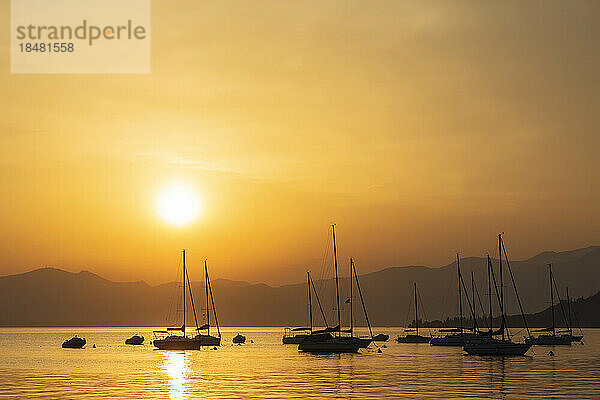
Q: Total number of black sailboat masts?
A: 12